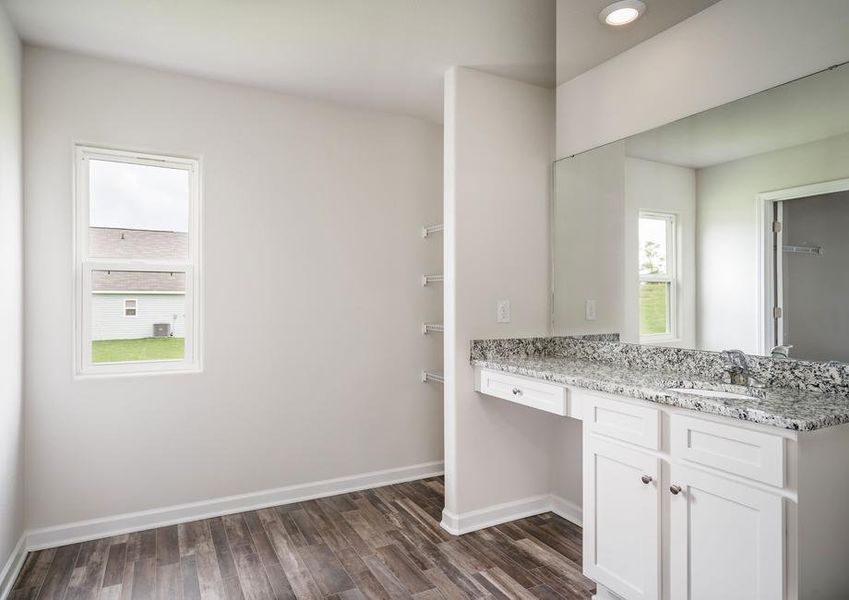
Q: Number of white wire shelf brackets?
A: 4